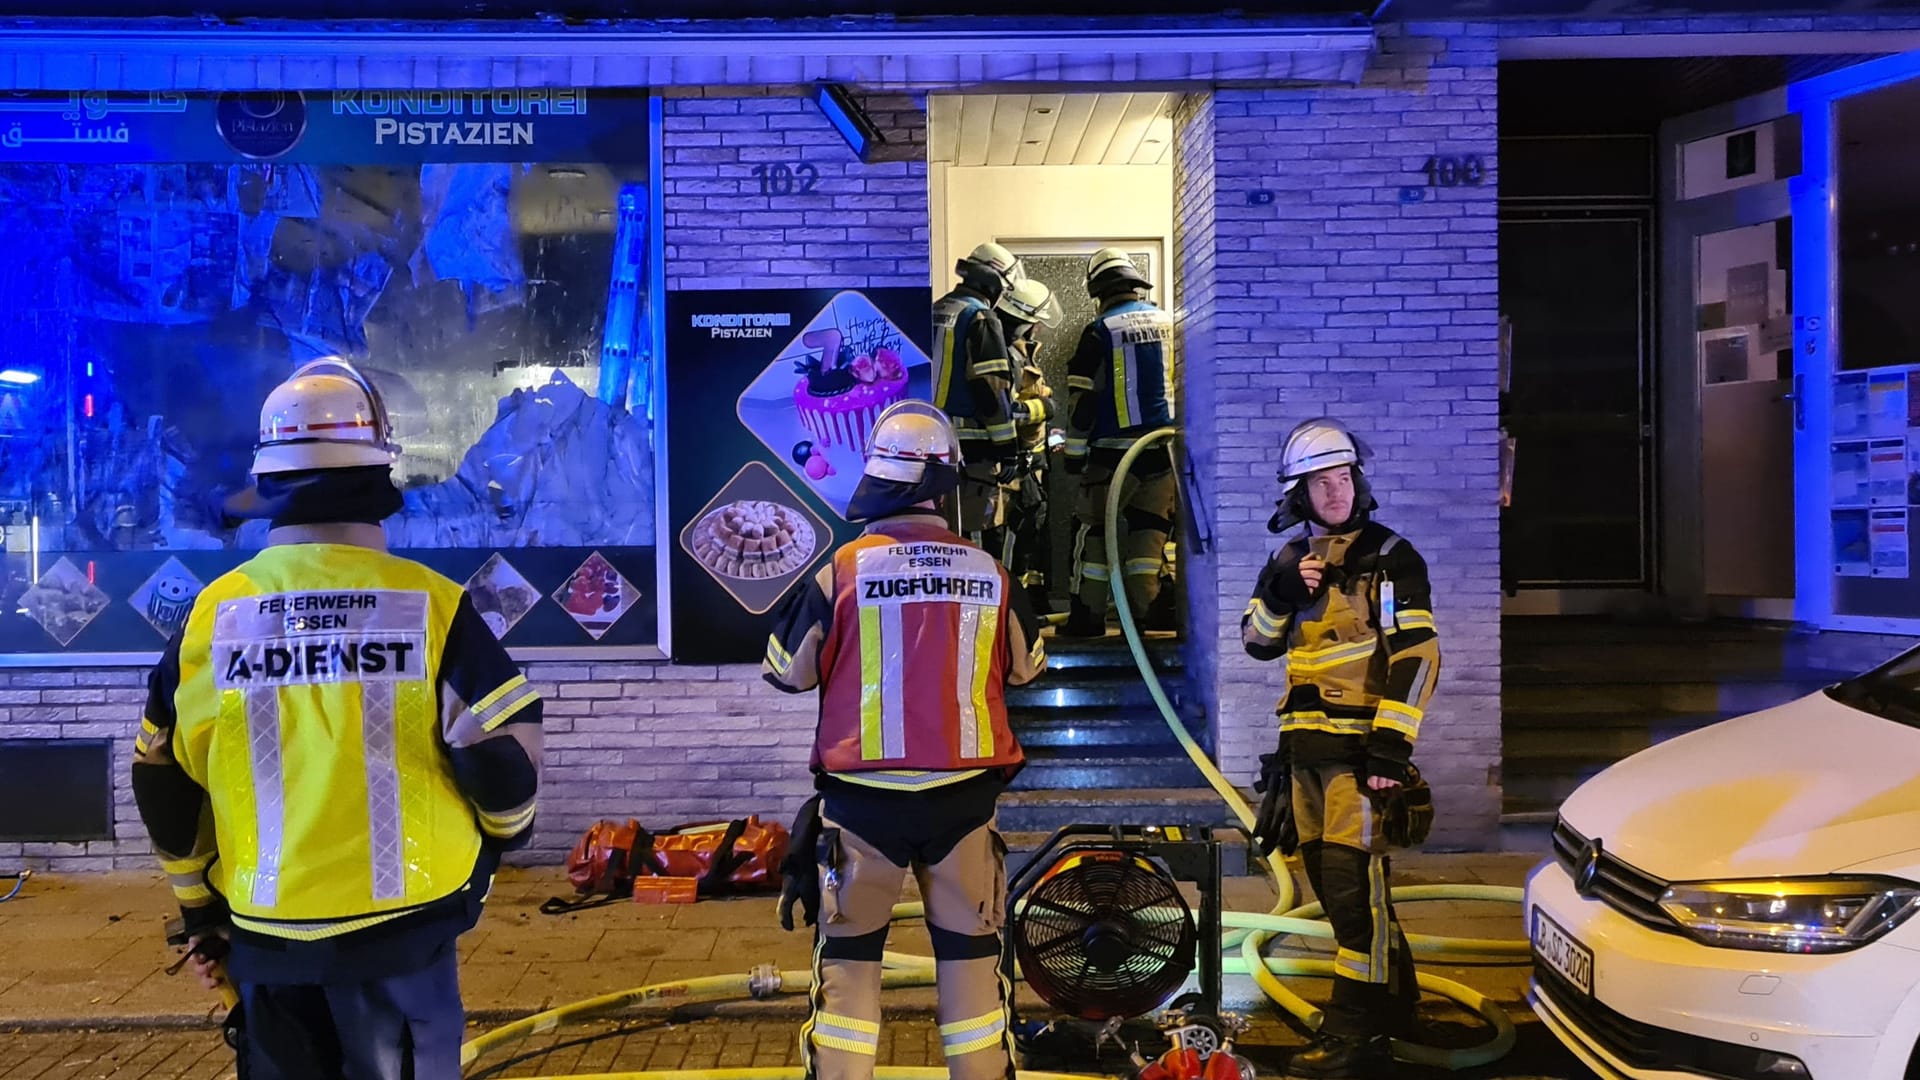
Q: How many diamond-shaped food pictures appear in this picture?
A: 6